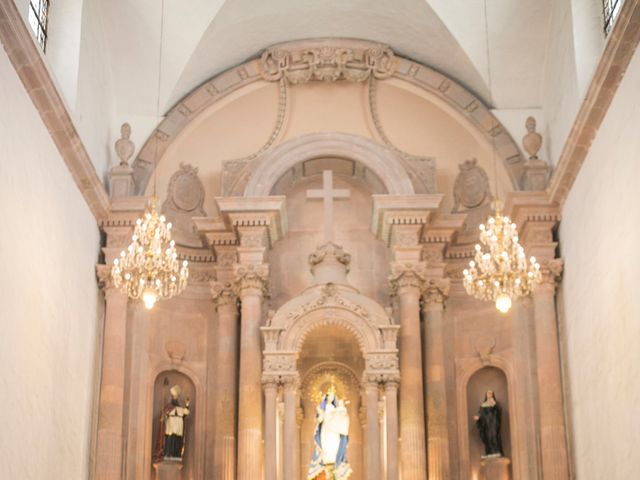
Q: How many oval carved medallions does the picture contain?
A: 2